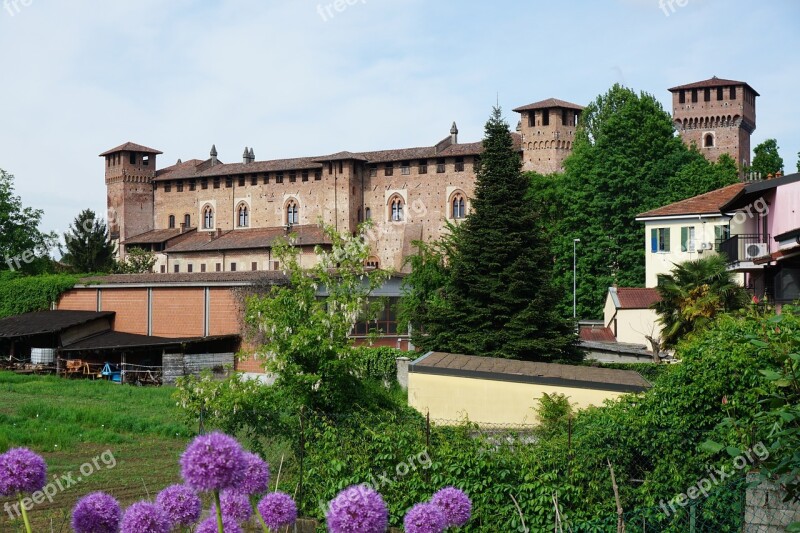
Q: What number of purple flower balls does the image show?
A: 12